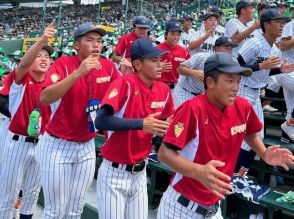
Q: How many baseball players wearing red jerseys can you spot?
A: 6